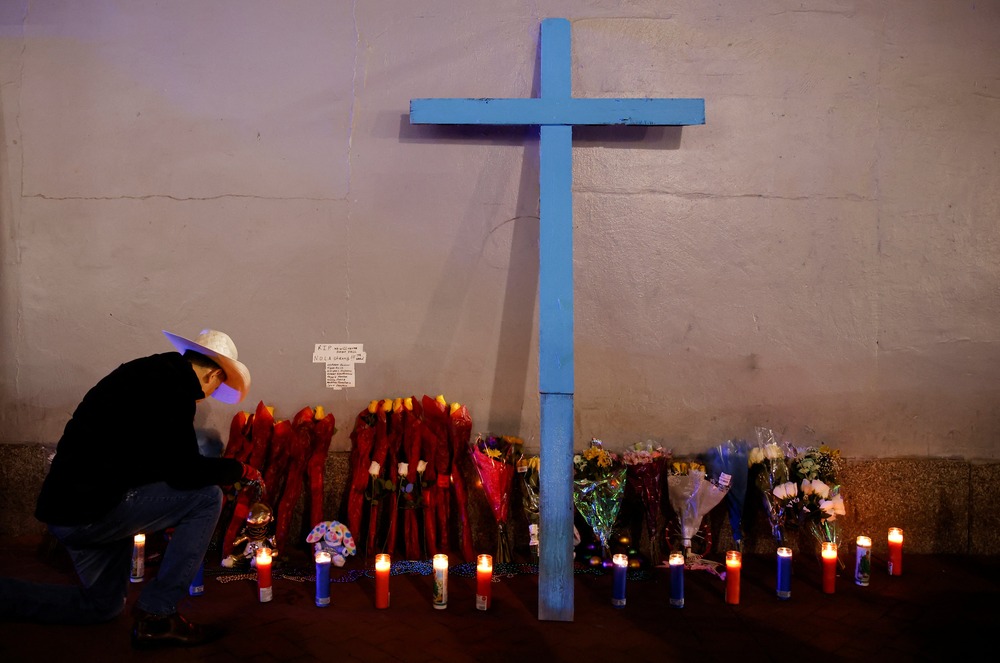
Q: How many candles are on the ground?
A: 14